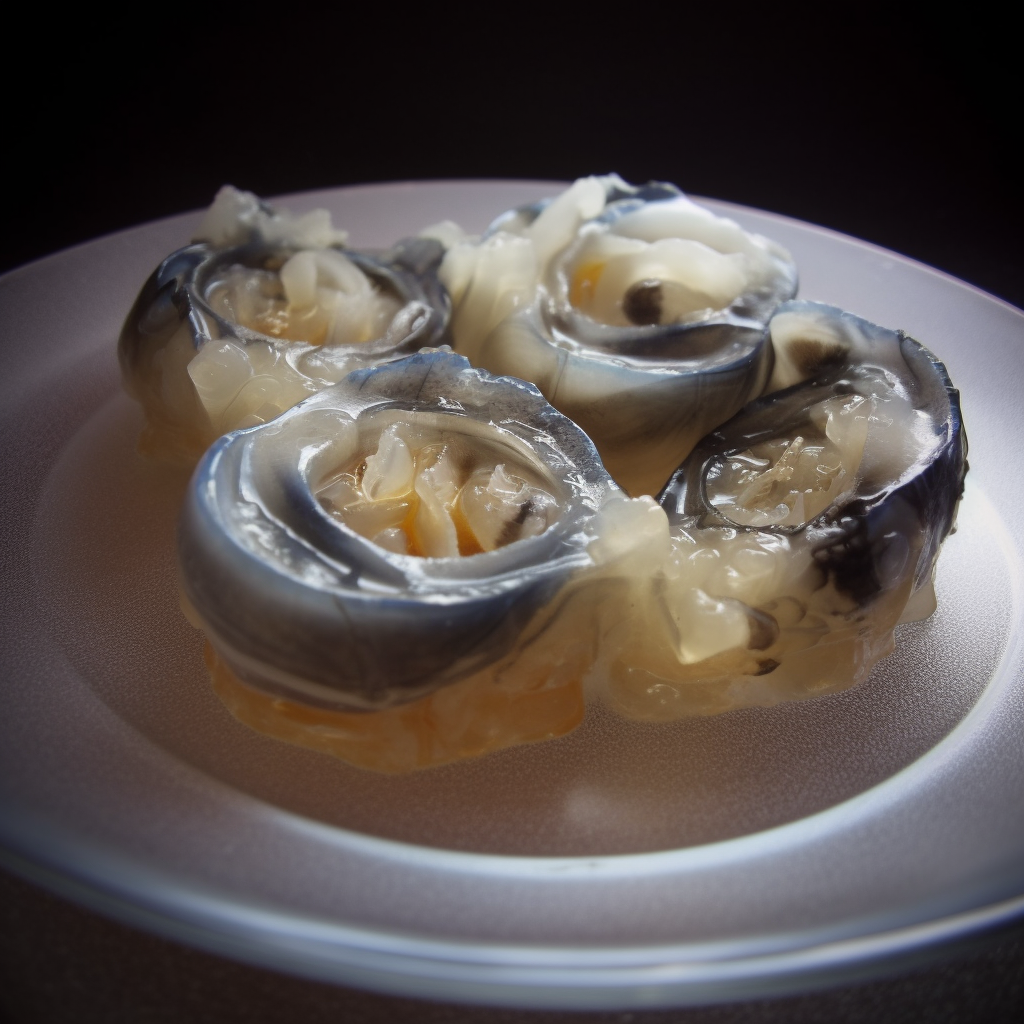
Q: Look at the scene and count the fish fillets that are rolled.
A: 4